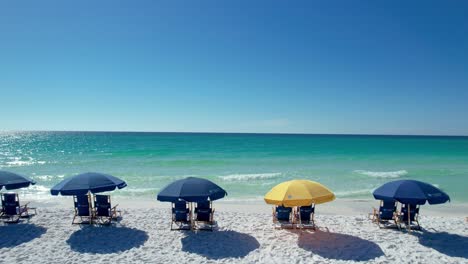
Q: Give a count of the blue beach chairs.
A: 9